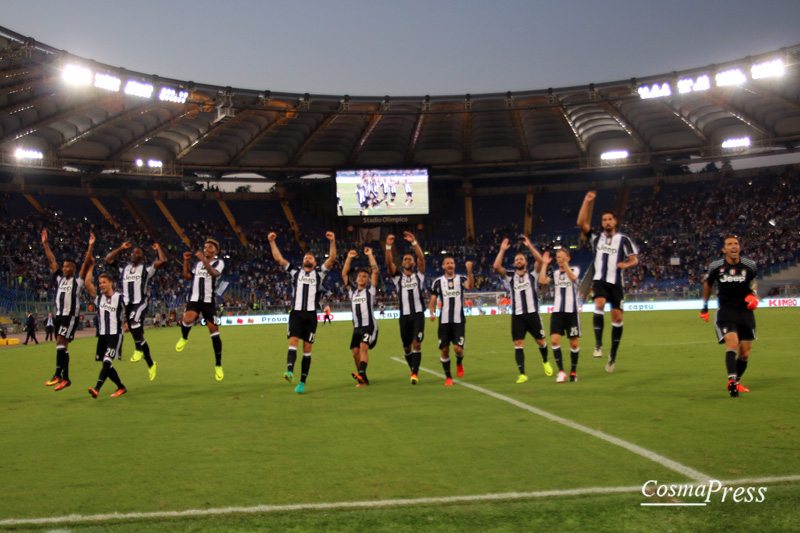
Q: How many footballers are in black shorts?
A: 12